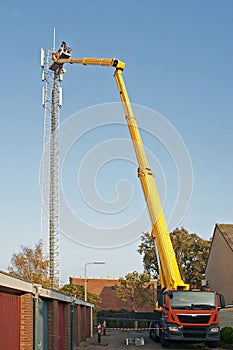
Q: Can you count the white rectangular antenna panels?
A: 5